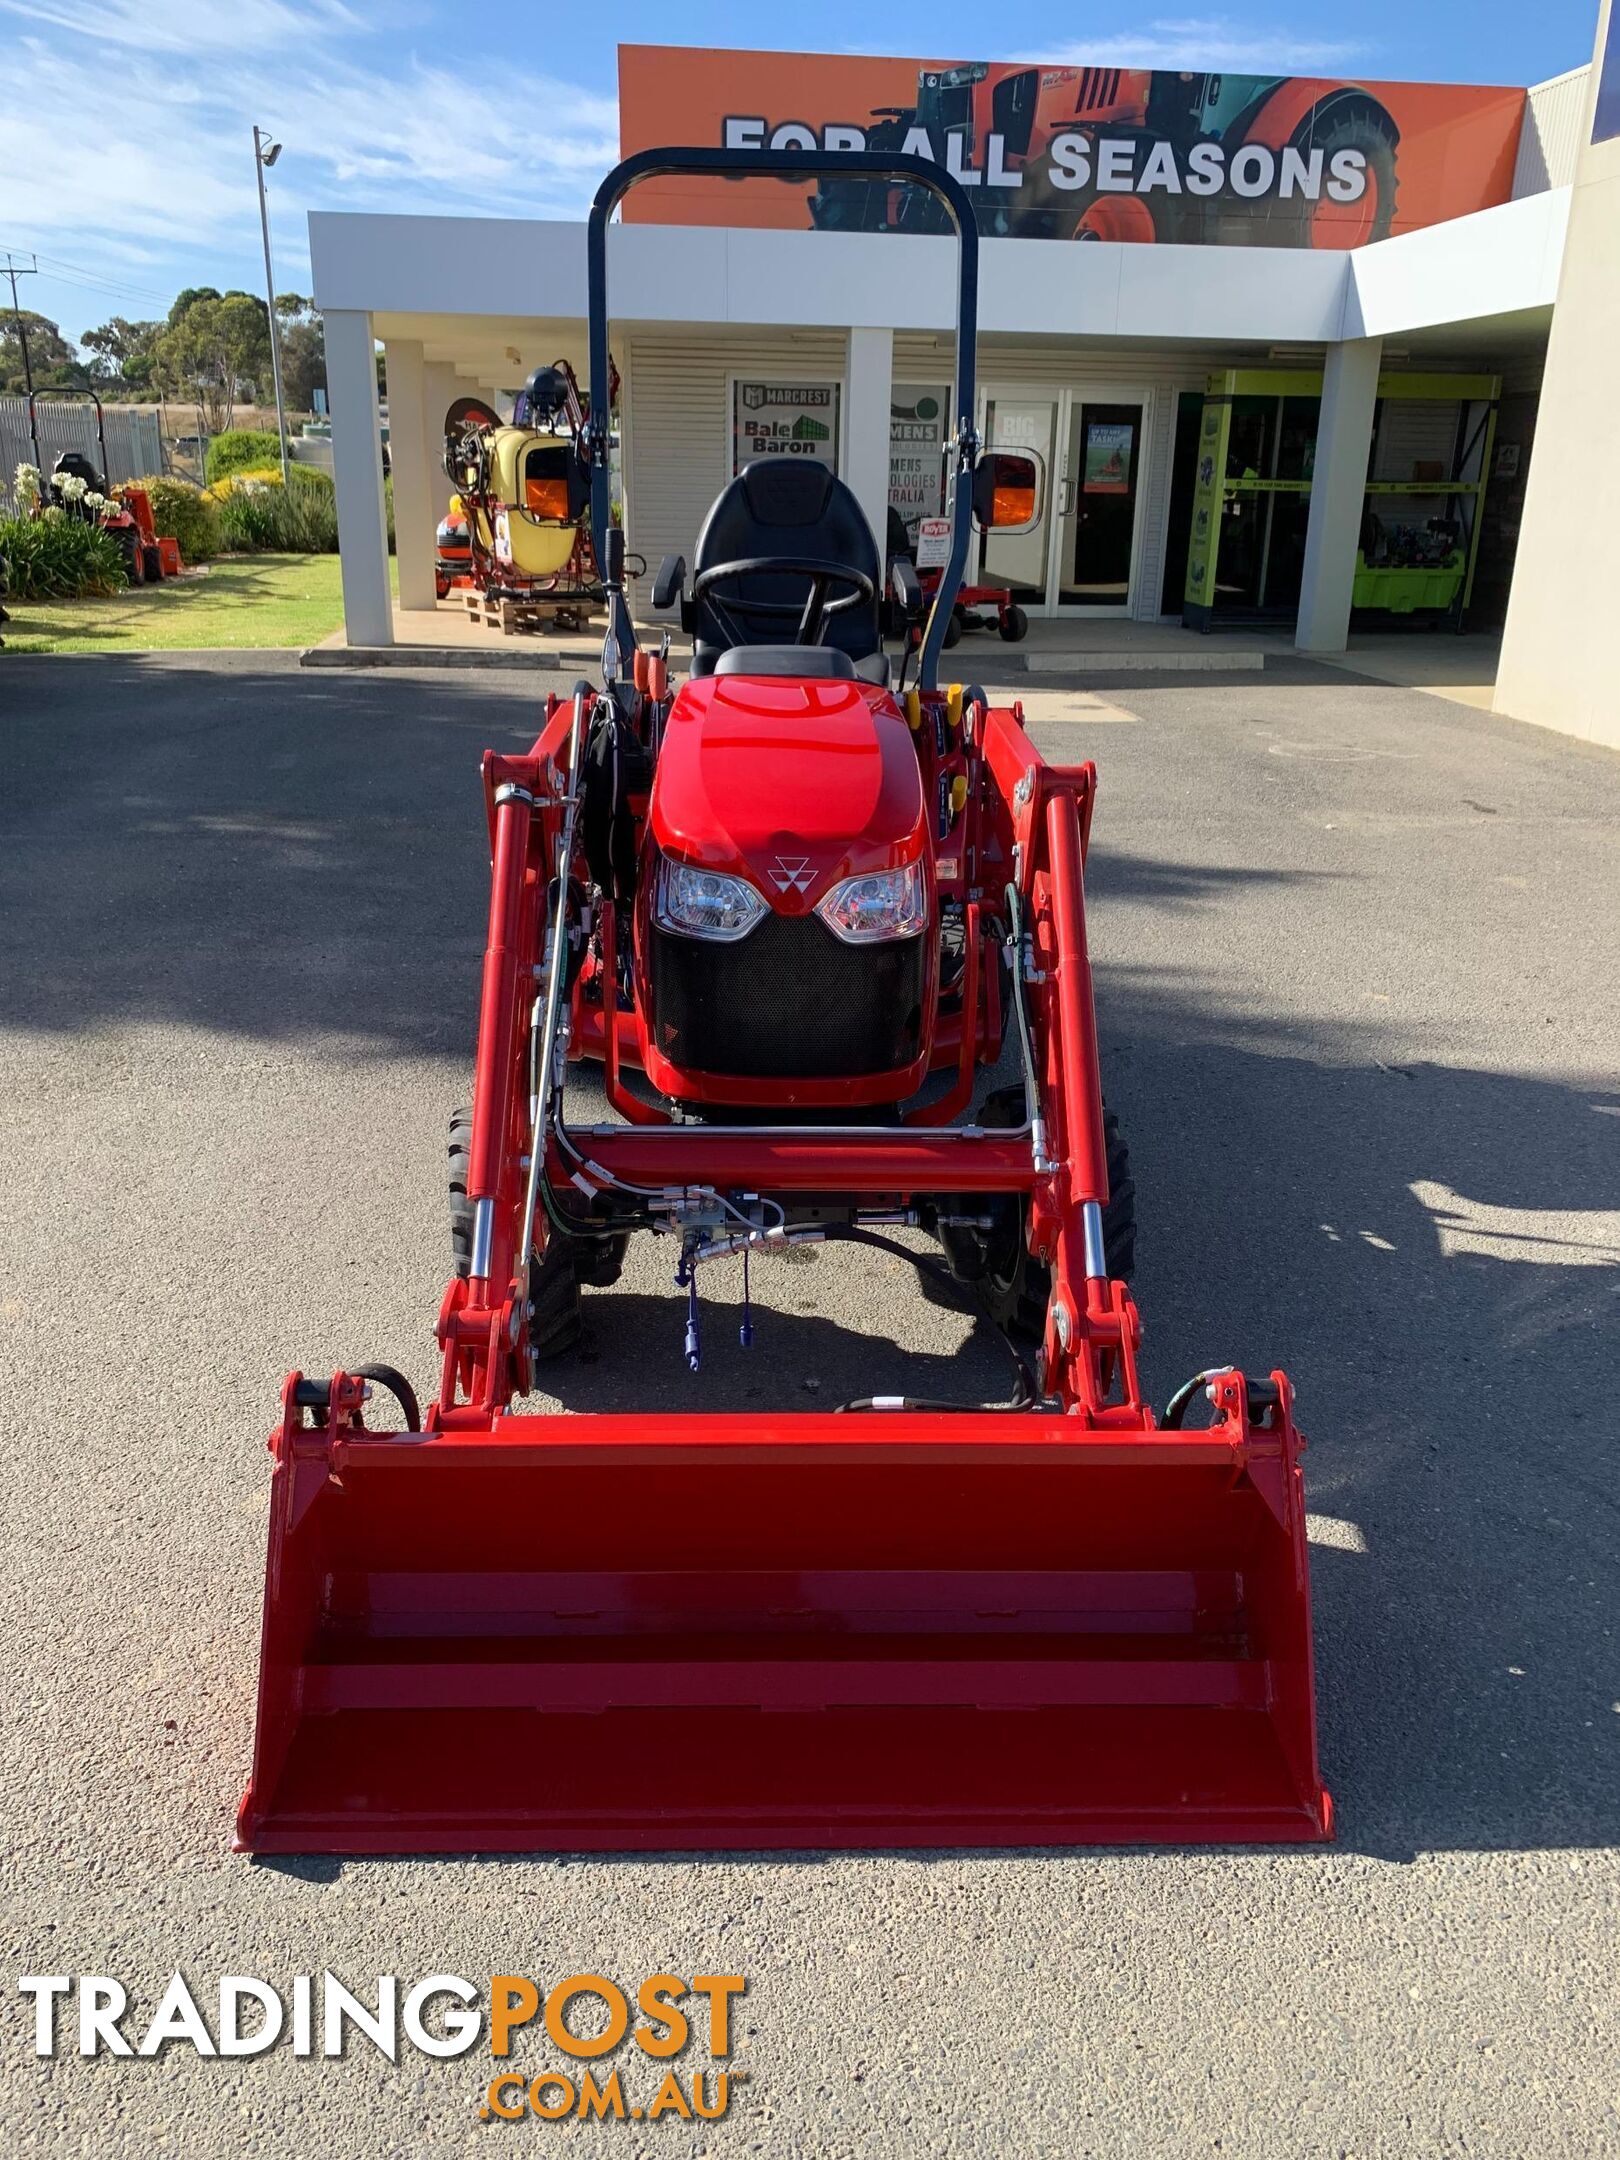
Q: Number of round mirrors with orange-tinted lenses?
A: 2